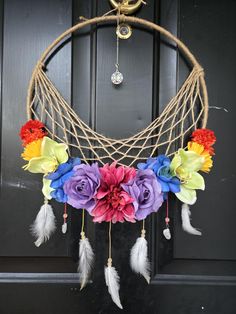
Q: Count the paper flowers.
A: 11